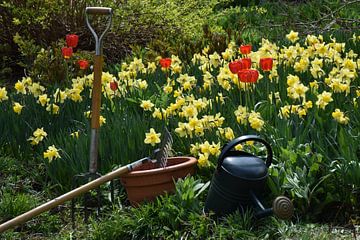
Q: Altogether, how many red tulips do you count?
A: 11